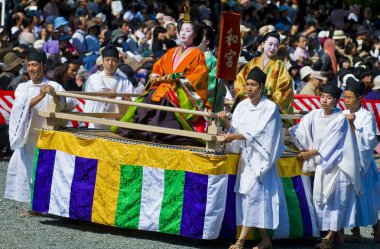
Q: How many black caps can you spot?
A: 5